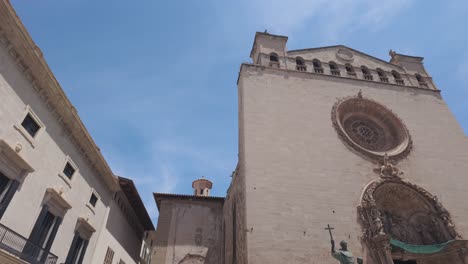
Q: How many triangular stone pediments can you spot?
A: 1